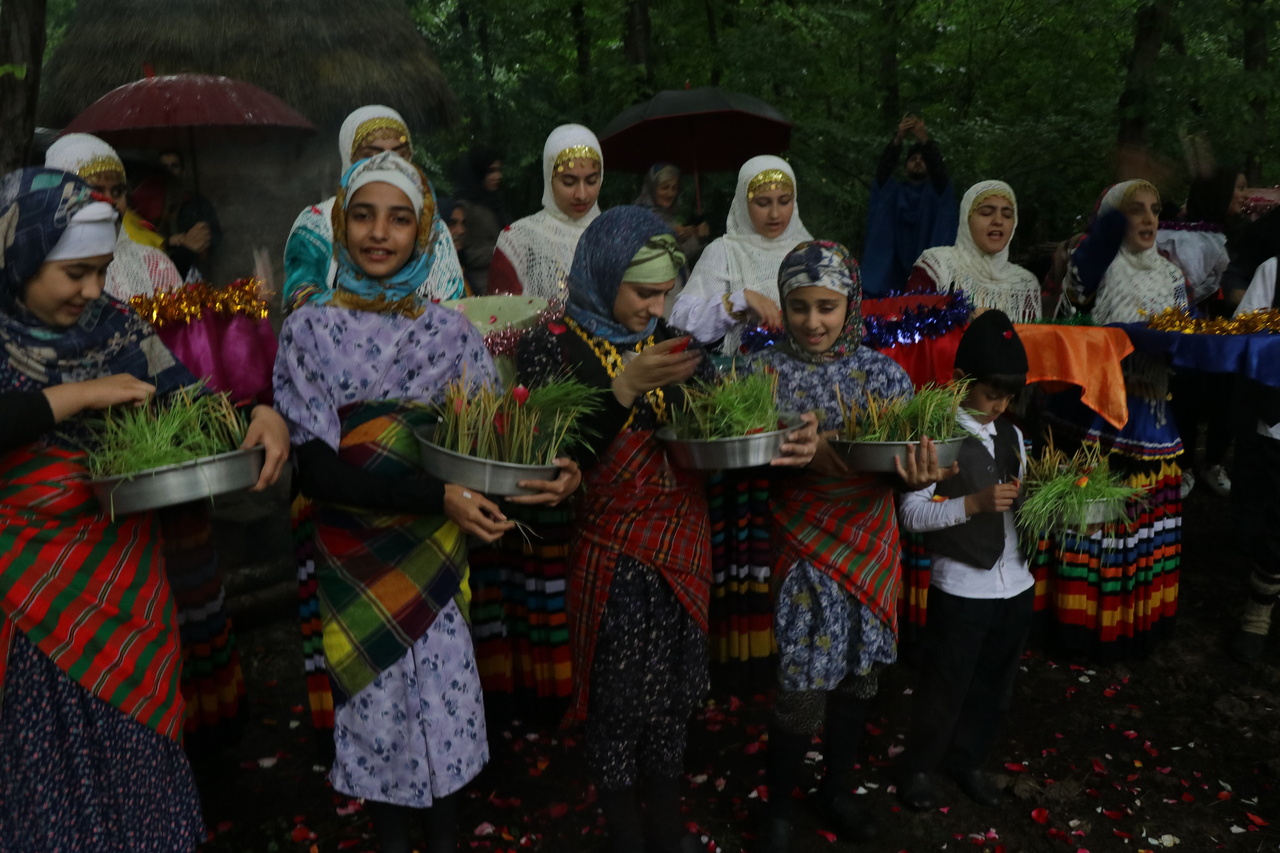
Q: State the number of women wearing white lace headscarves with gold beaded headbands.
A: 6